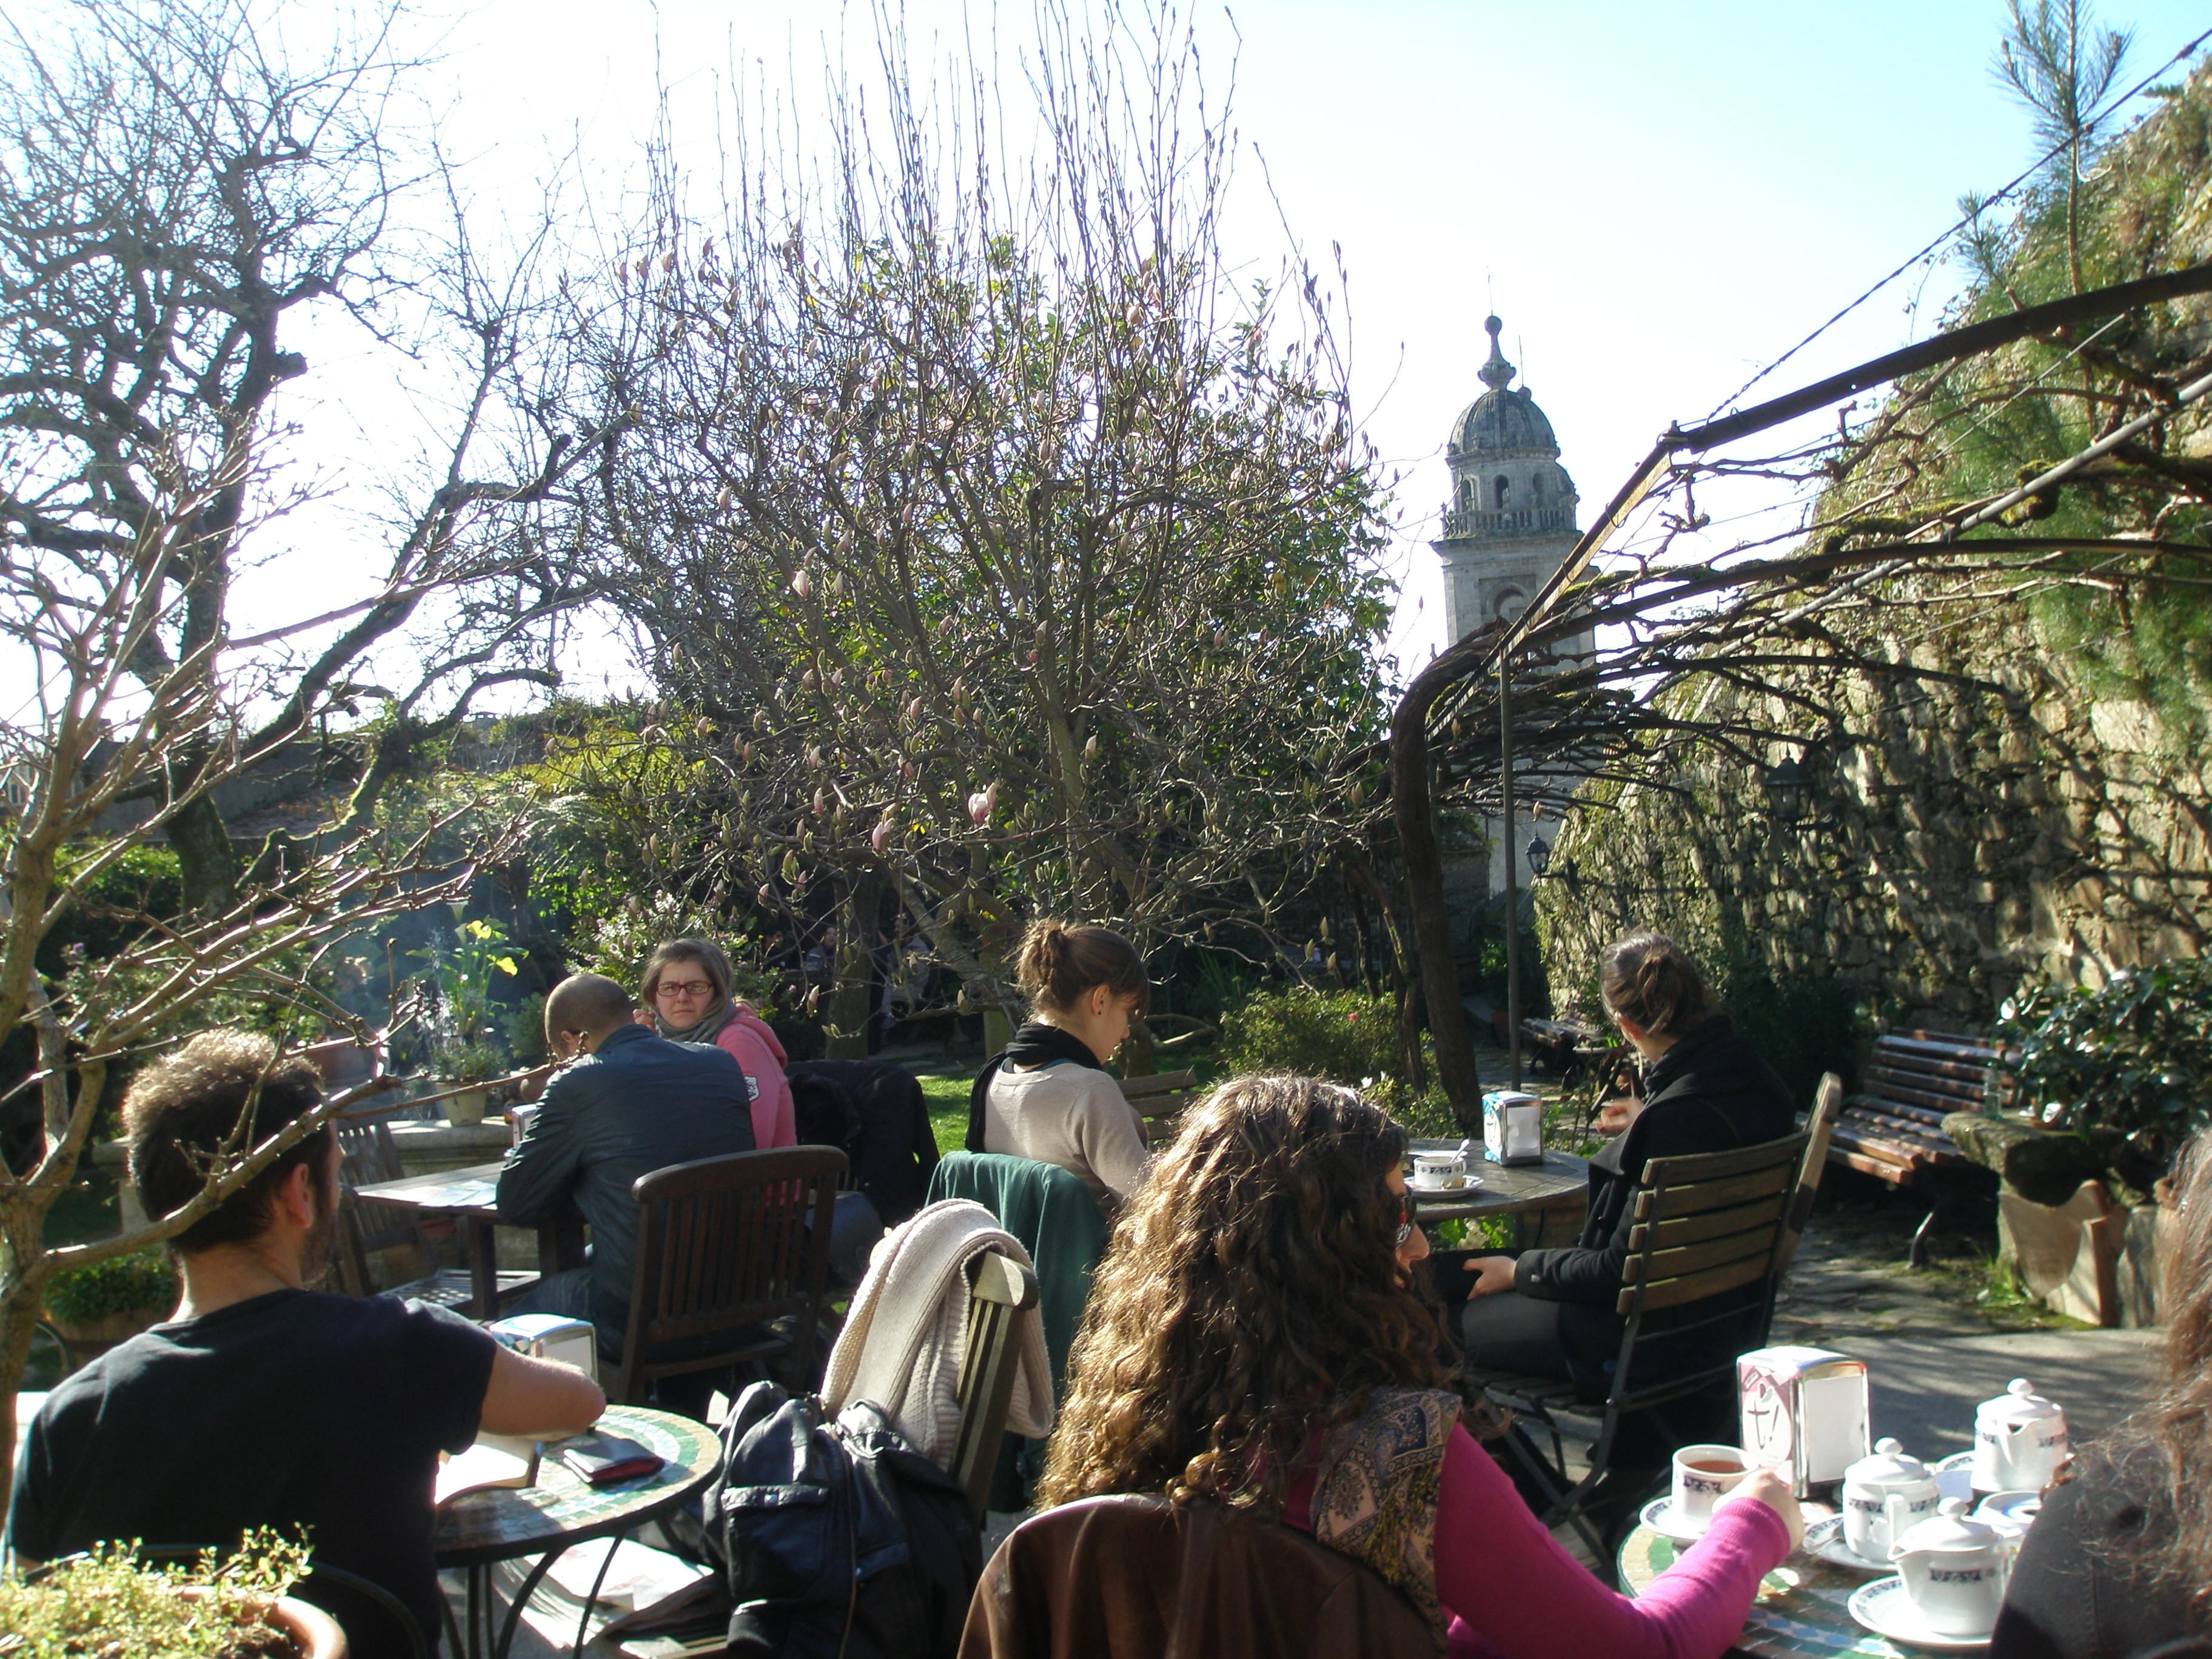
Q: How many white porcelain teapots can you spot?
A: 3